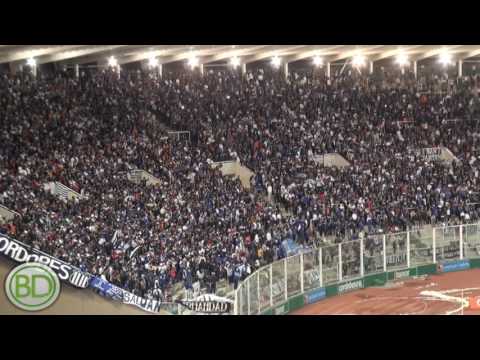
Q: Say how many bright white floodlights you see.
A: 10